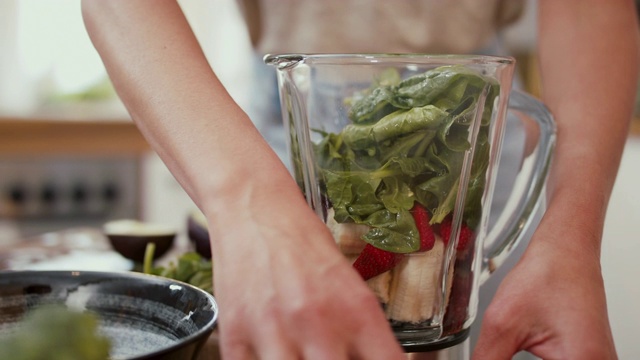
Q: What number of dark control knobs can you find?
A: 4